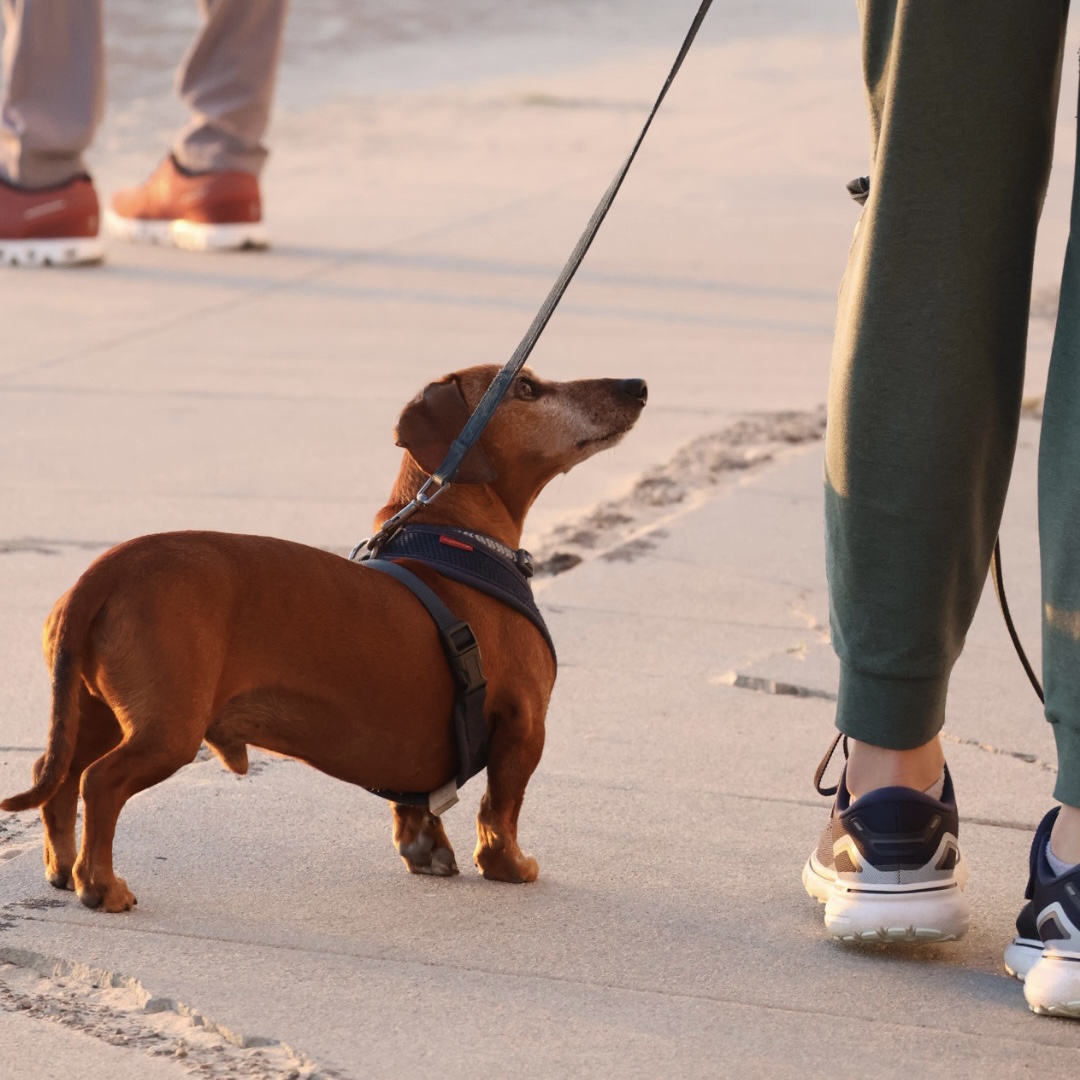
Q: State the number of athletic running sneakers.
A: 4